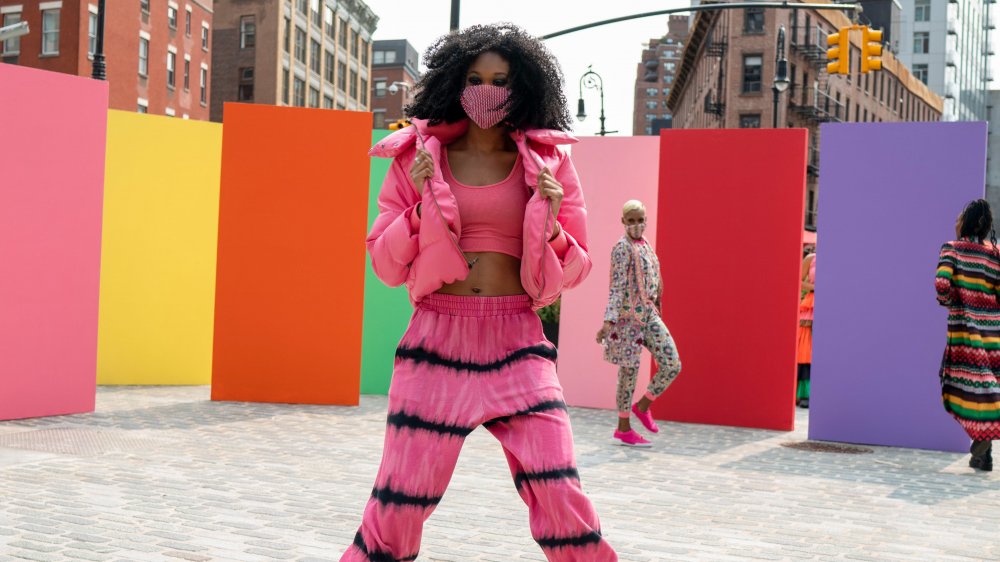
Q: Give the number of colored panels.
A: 7